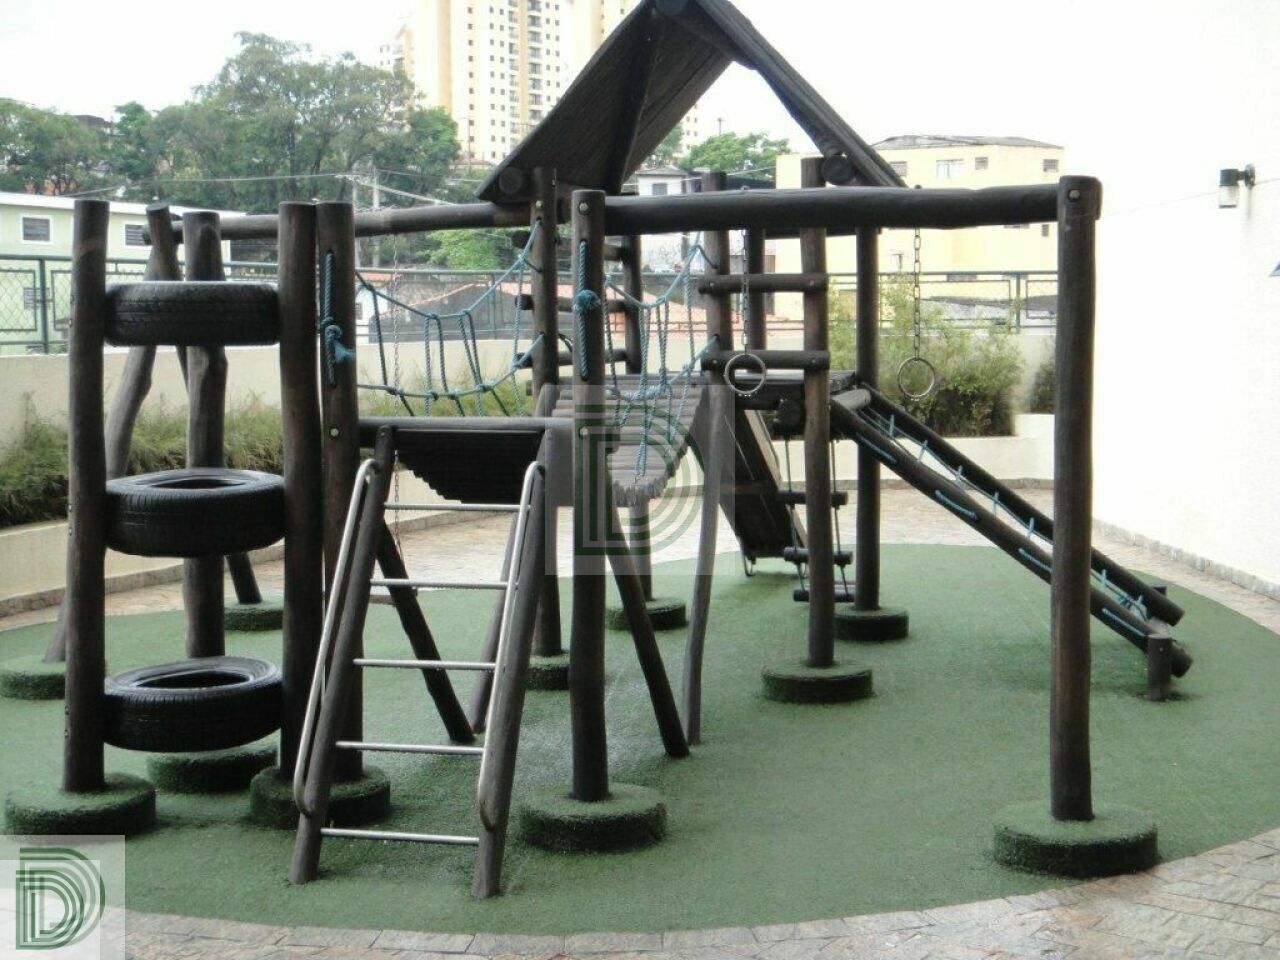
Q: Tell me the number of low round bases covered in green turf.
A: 11